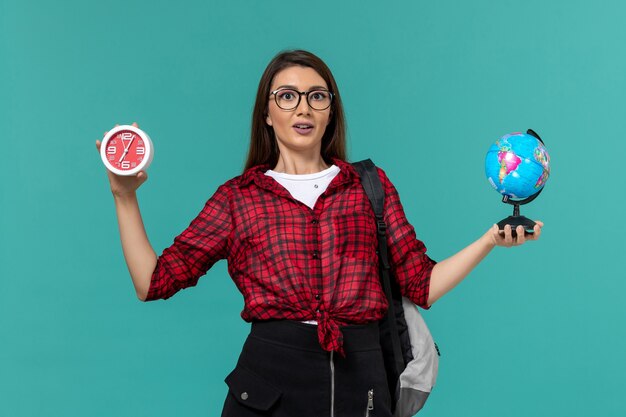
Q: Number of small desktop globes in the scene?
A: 1